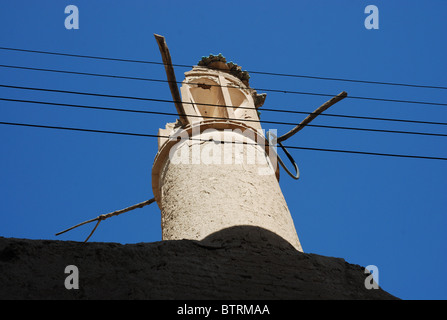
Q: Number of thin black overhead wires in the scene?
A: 5